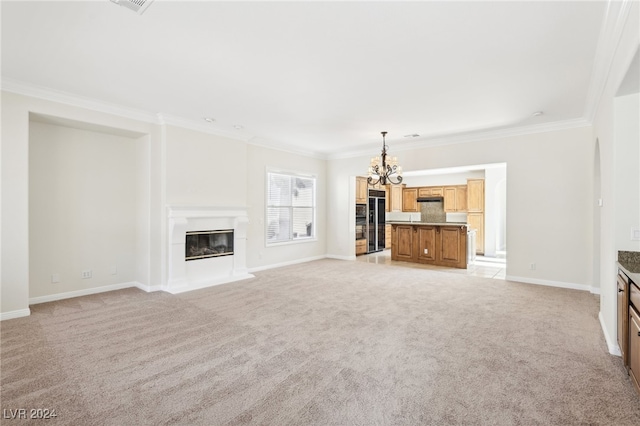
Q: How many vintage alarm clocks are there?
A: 0